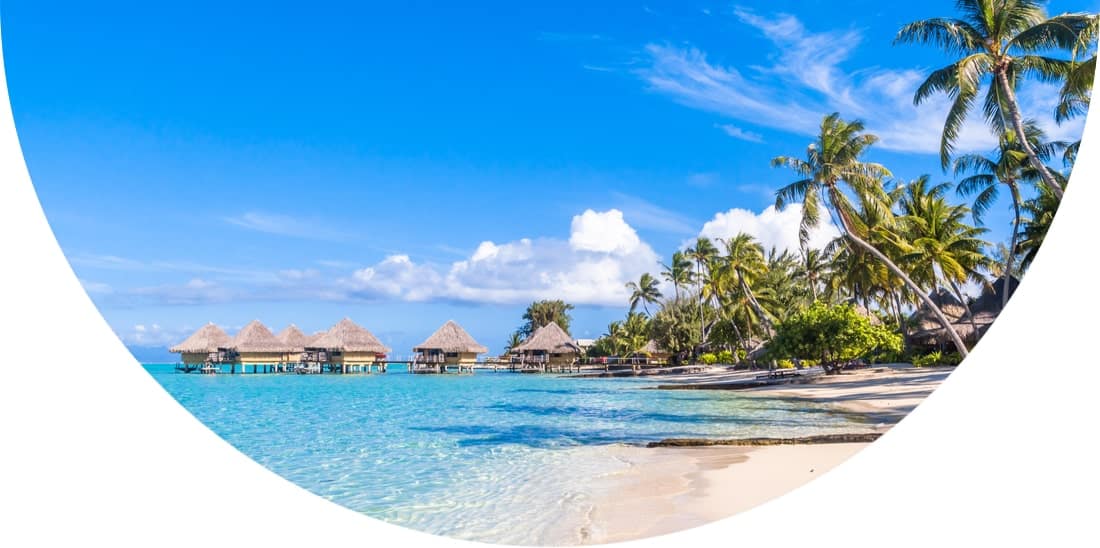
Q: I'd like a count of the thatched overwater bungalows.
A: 6